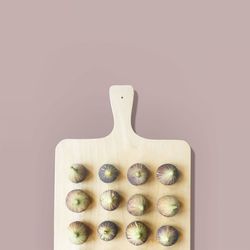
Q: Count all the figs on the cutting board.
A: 12